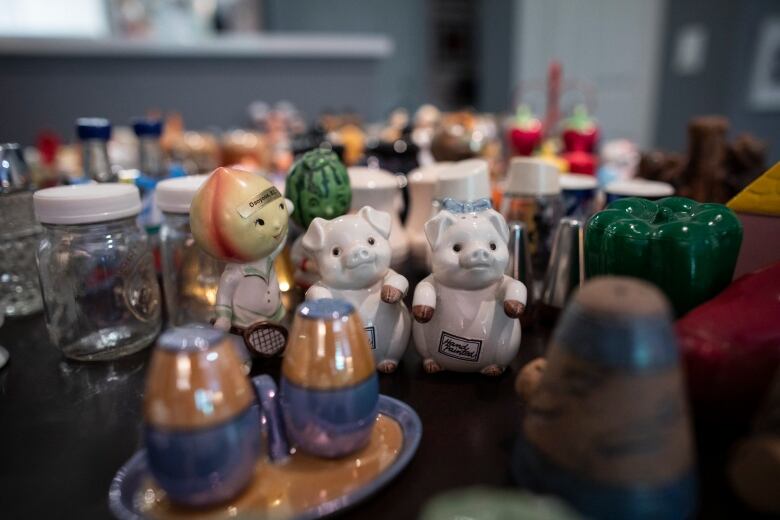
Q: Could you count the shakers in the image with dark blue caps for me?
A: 2